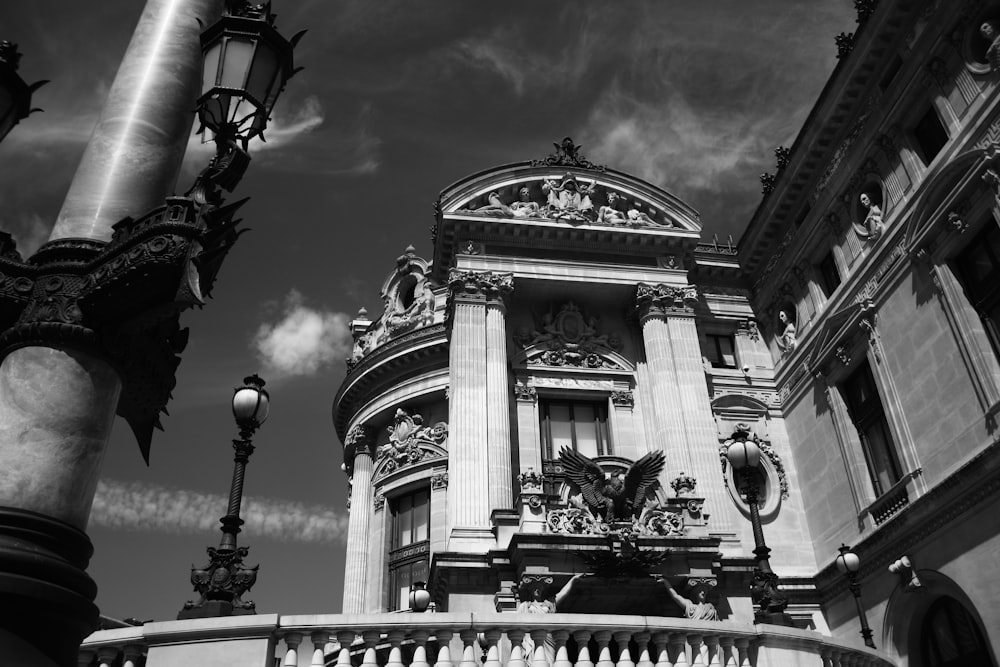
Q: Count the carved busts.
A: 3